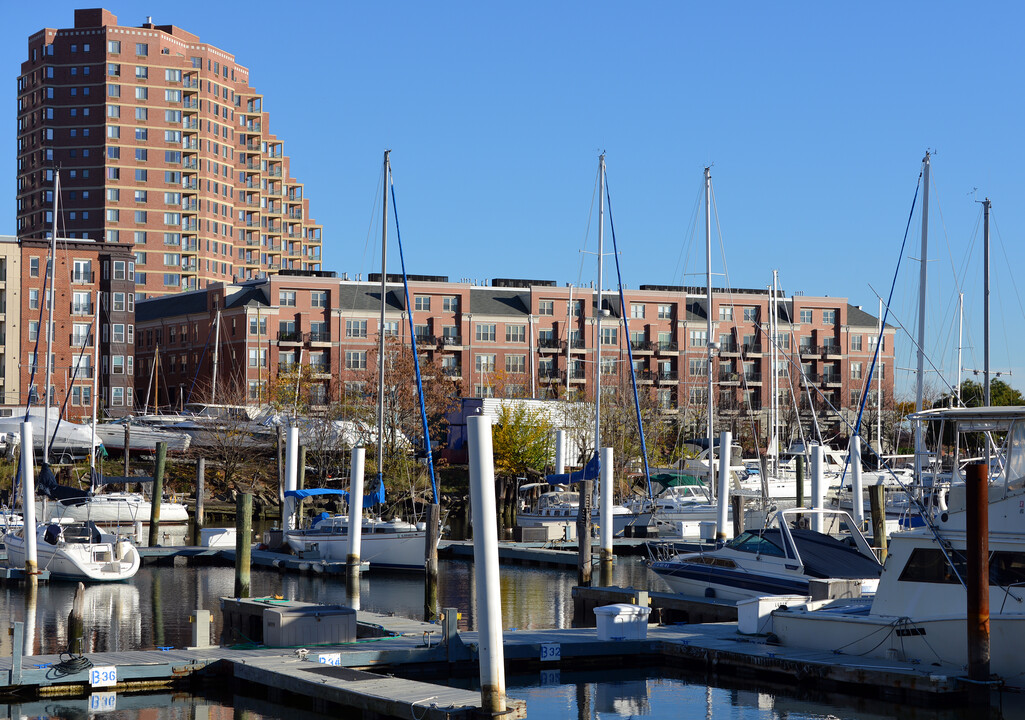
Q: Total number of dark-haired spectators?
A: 0